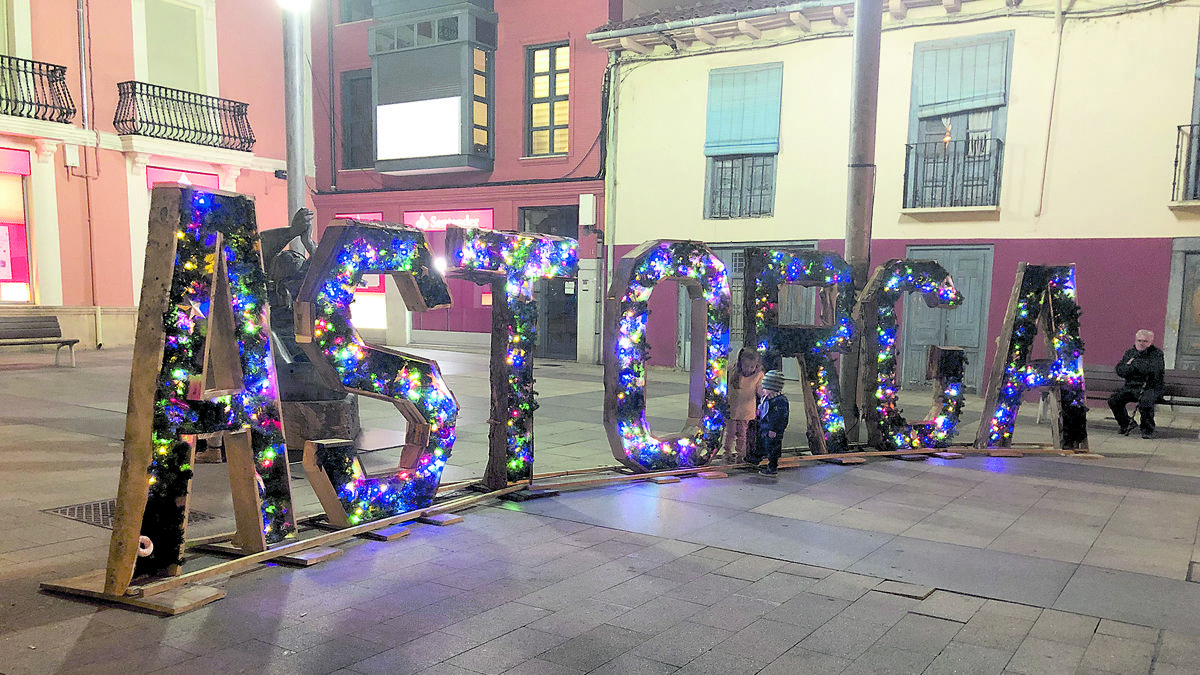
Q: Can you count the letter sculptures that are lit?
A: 7